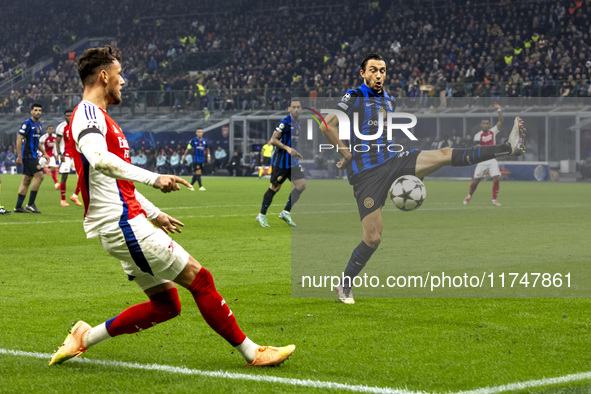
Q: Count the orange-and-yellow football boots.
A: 2